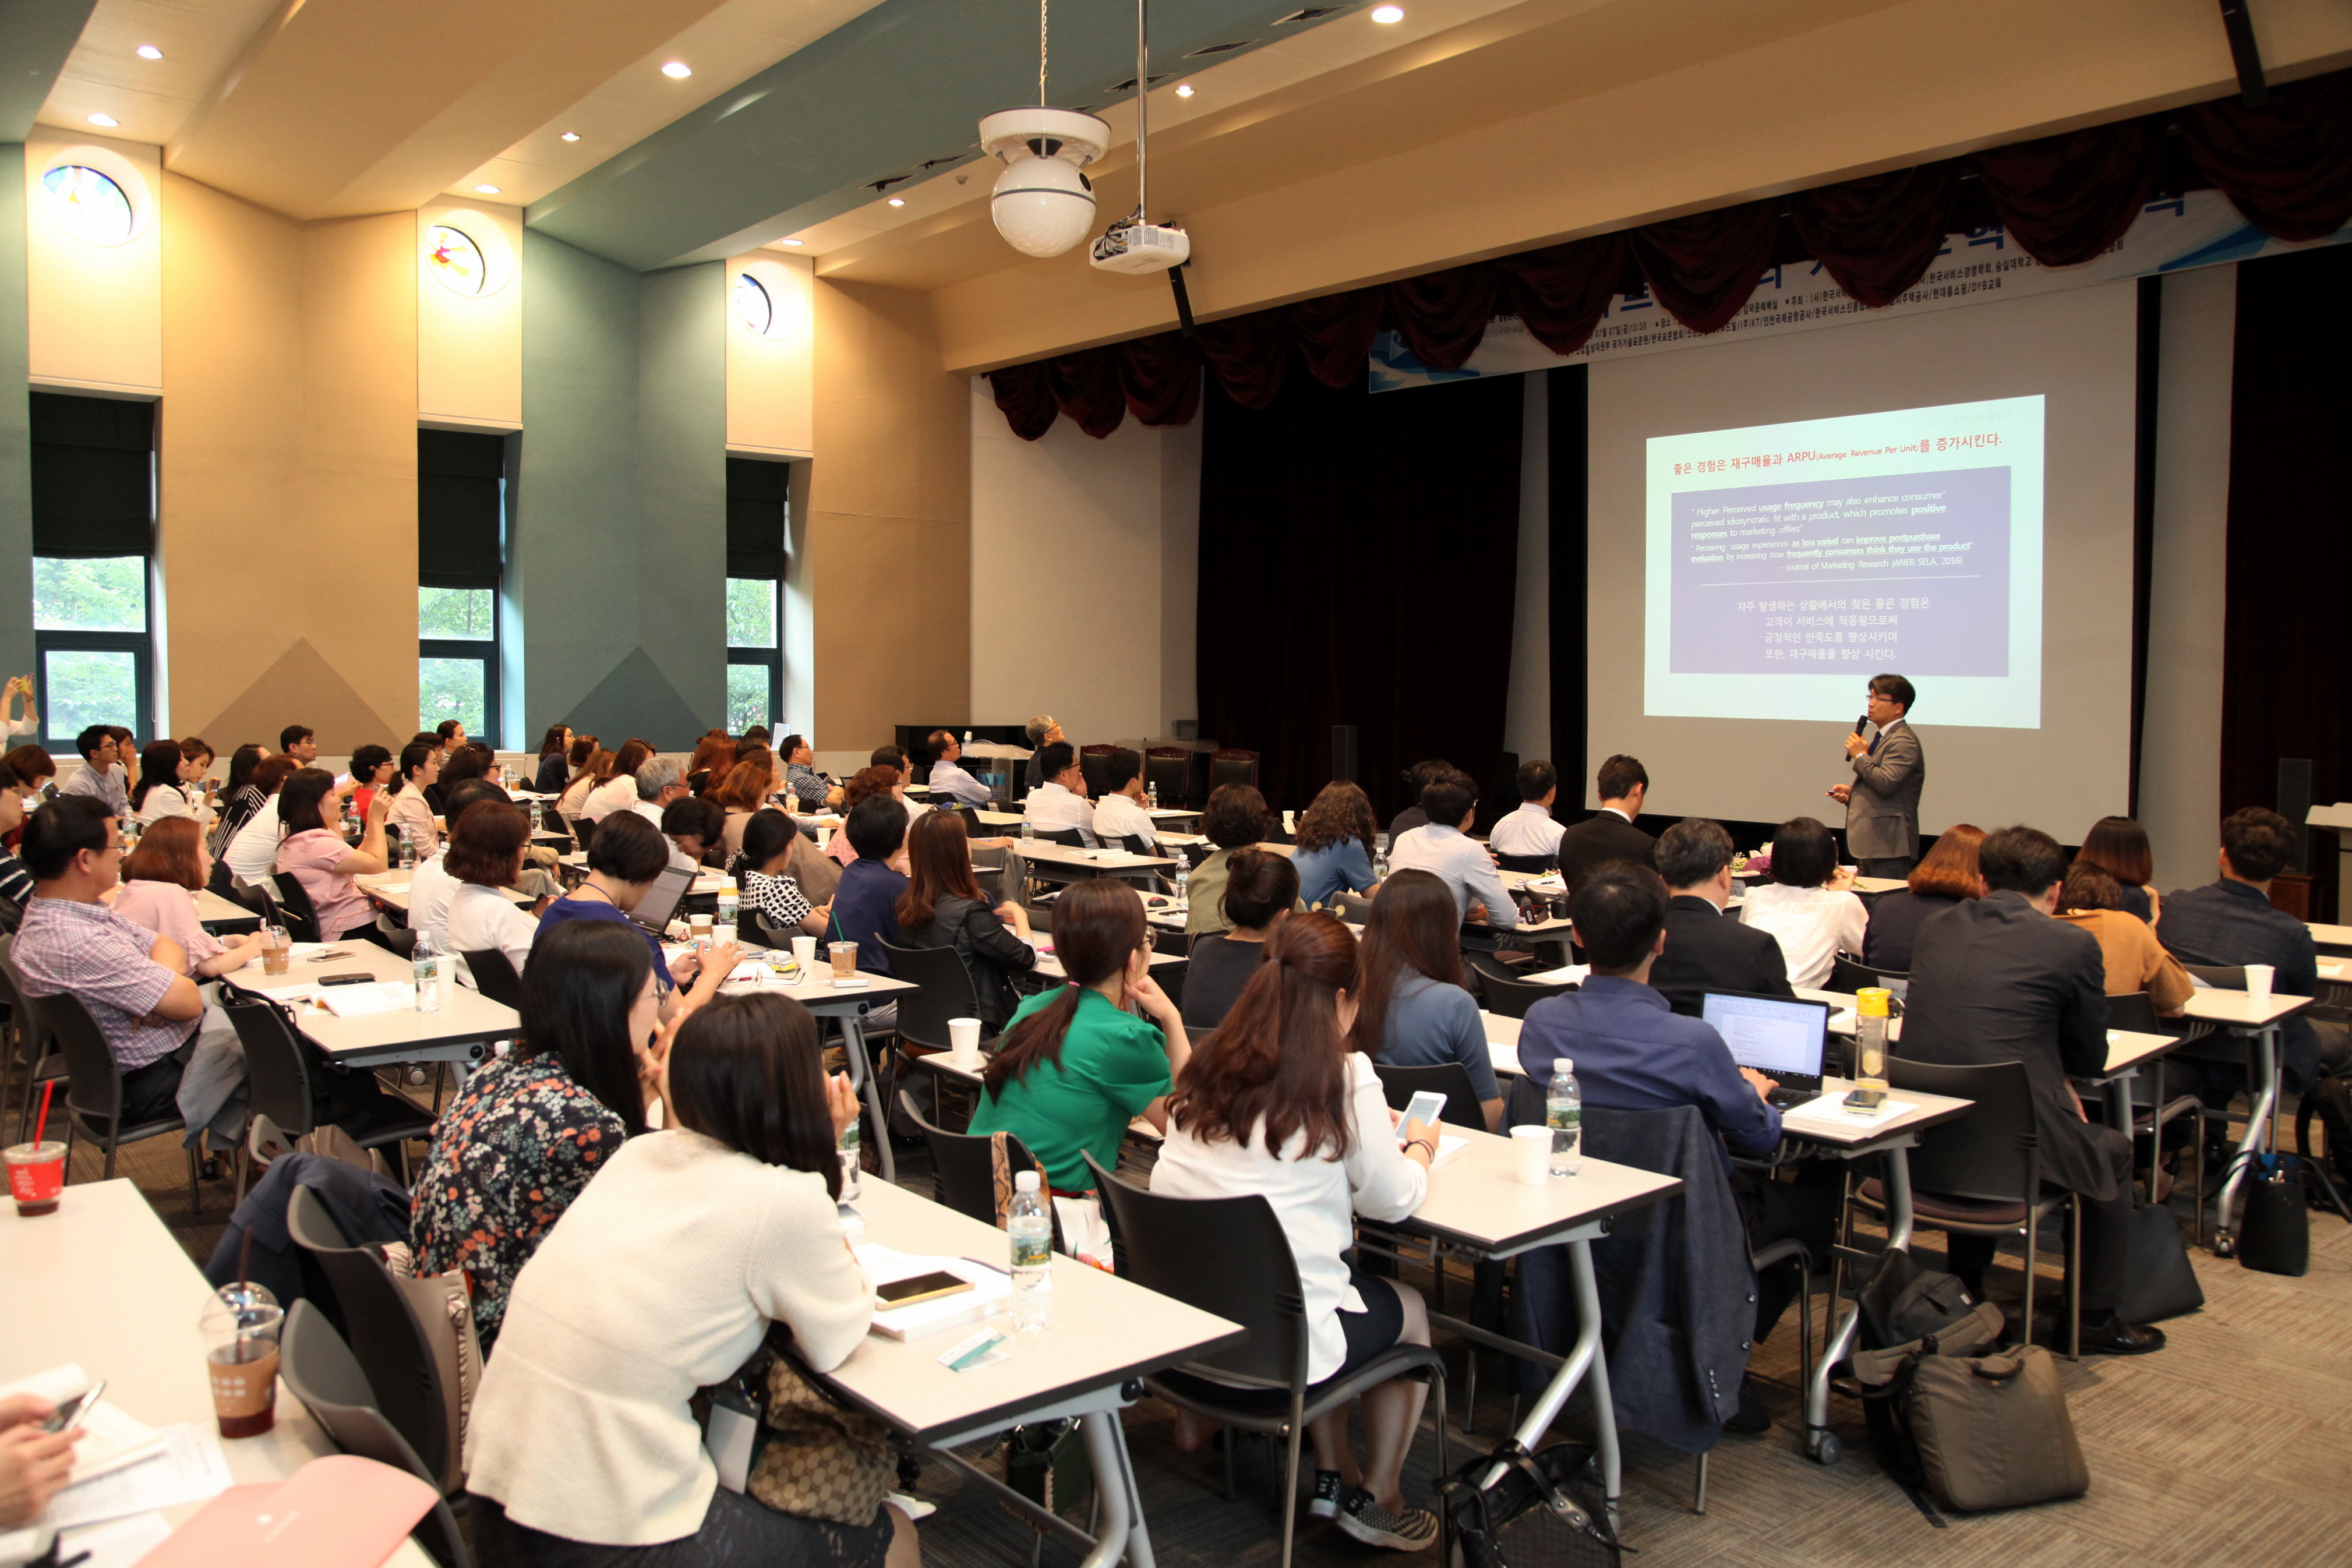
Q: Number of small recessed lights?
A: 9